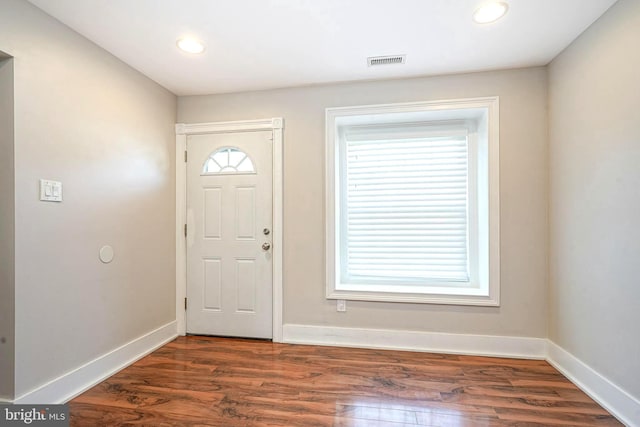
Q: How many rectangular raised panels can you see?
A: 4